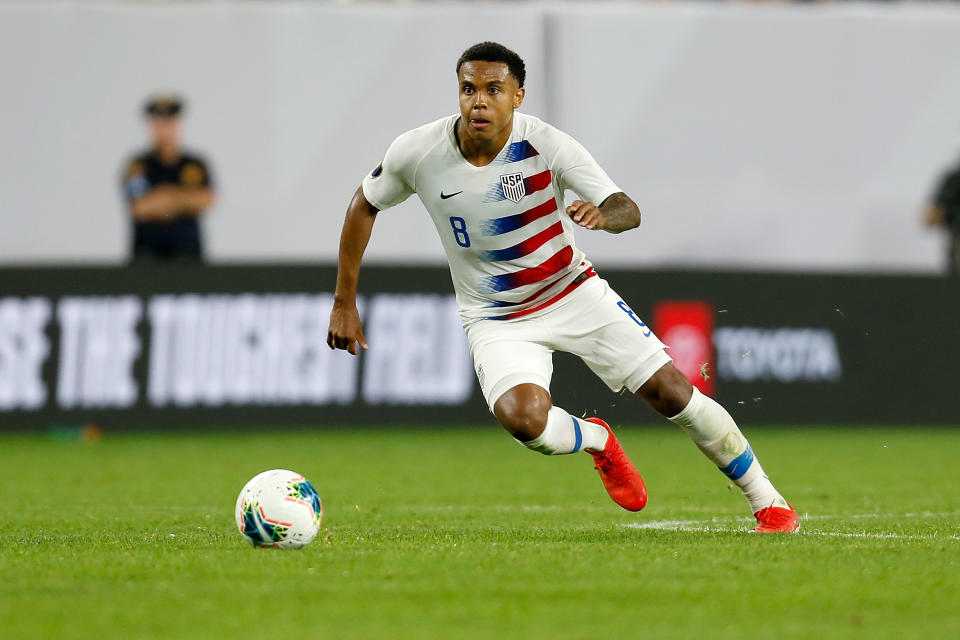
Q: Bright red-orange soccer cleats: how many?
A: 2